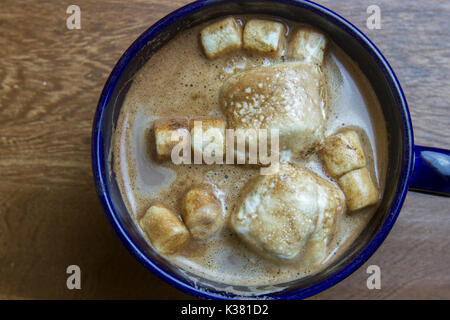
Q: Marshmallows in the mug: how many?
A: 11